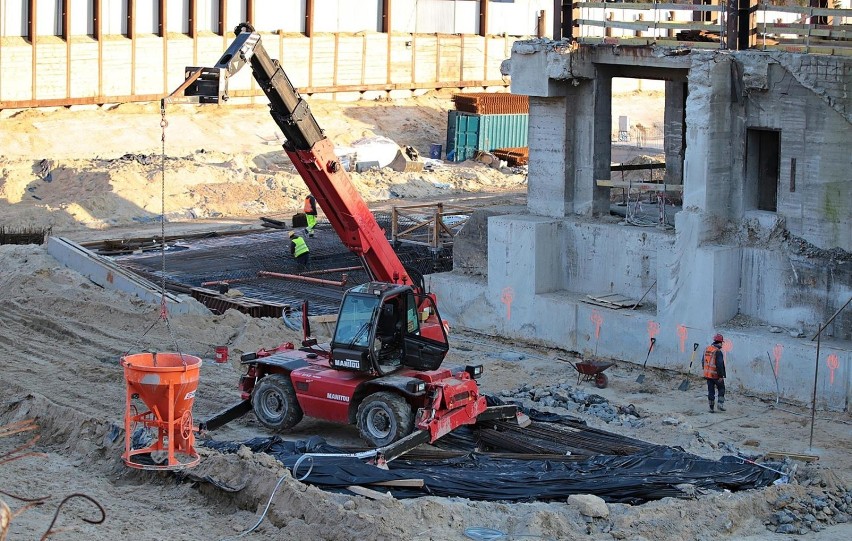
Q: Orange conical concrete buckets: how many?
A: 1